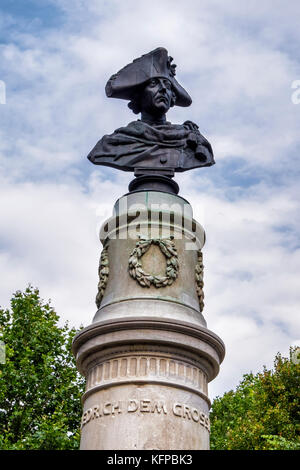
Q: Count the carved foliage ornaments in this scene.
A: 3